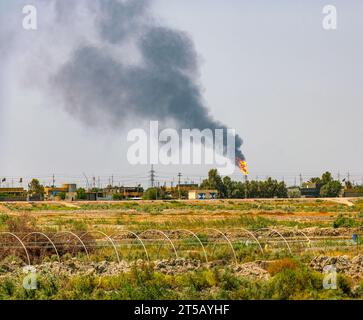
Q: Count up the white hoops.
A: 11